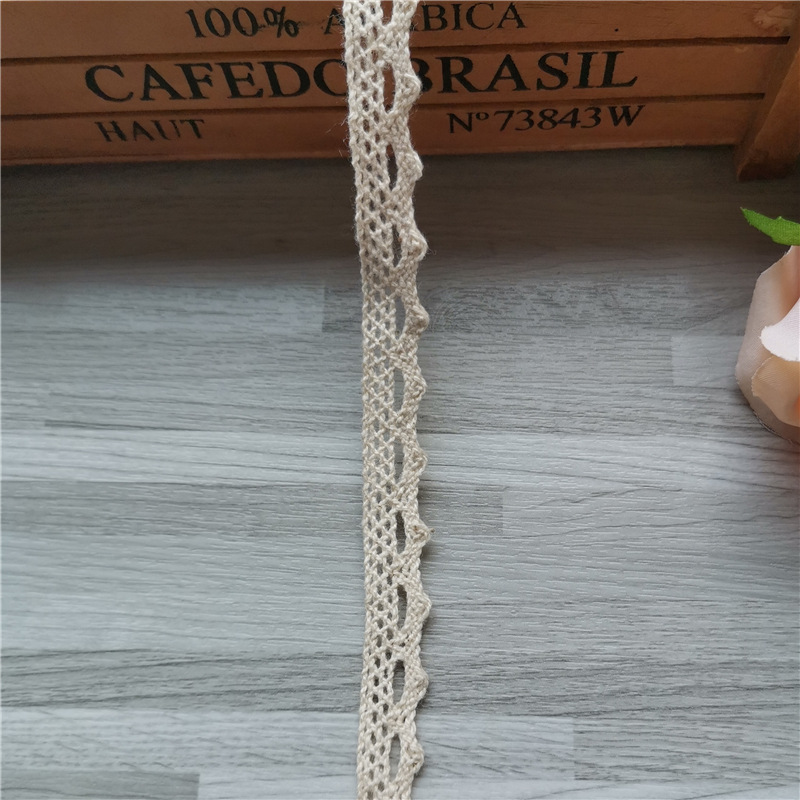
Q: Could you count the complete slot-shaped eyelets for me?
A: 10